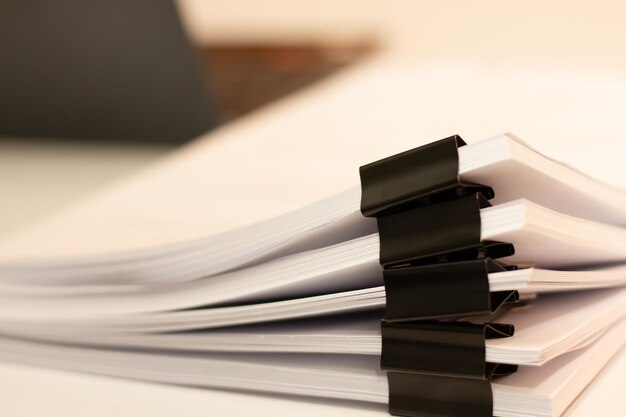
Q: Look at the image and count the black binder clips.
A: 5